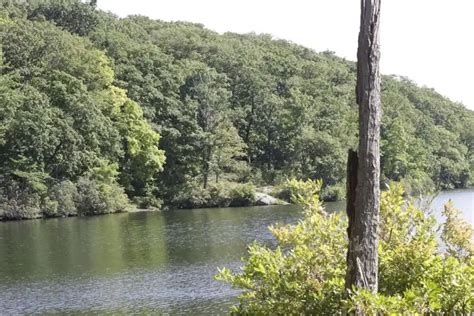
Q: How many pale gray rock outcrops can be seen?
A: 1